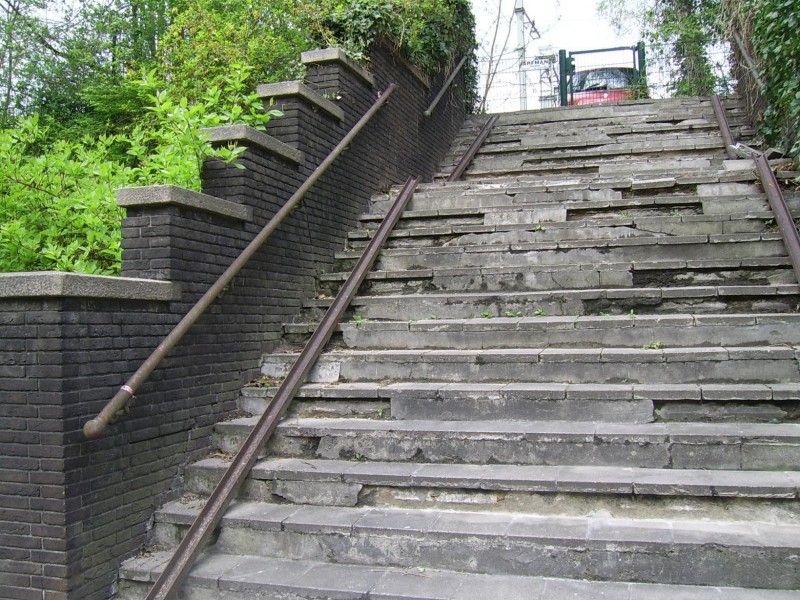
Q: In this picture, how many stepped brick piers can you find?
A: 5